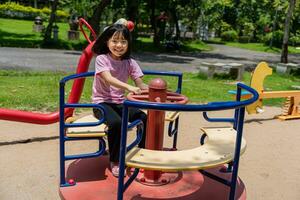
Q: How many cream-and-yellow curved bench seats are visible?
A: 2